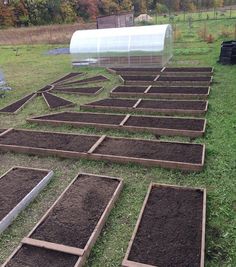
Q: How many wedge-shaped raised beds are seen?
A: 5